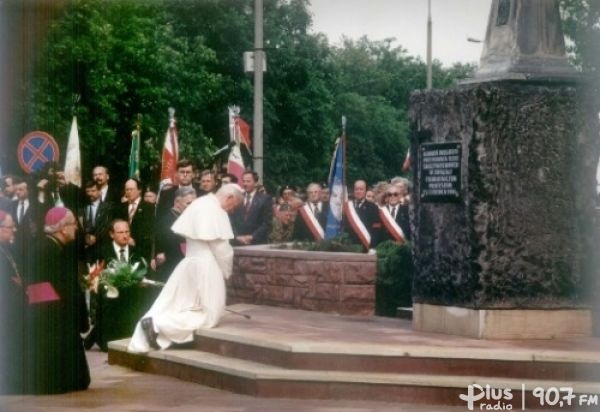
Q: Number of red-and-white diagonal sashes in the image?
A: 3